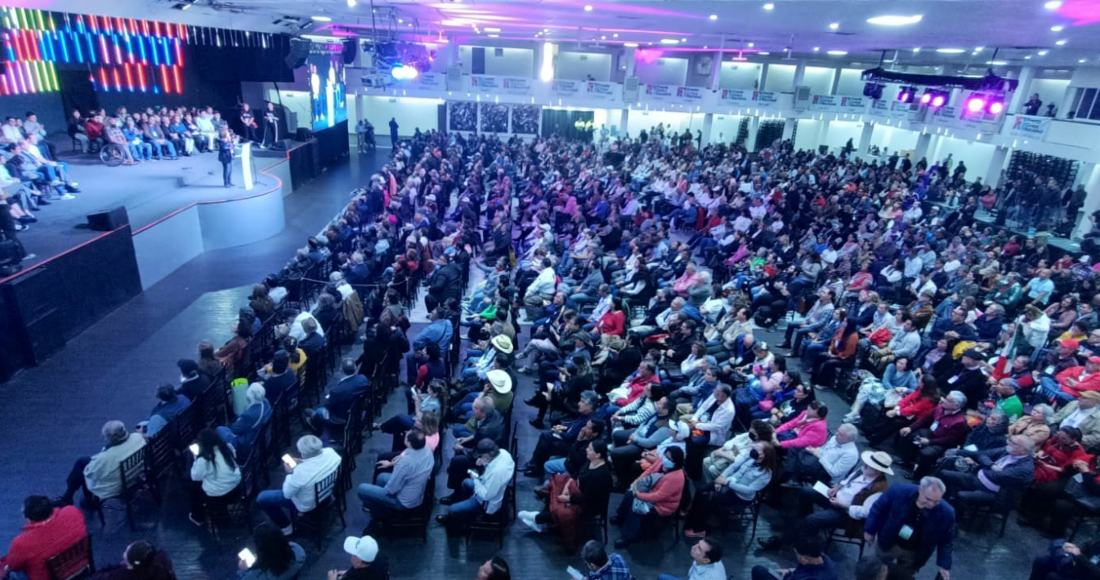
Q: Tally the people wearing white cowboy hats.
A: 3